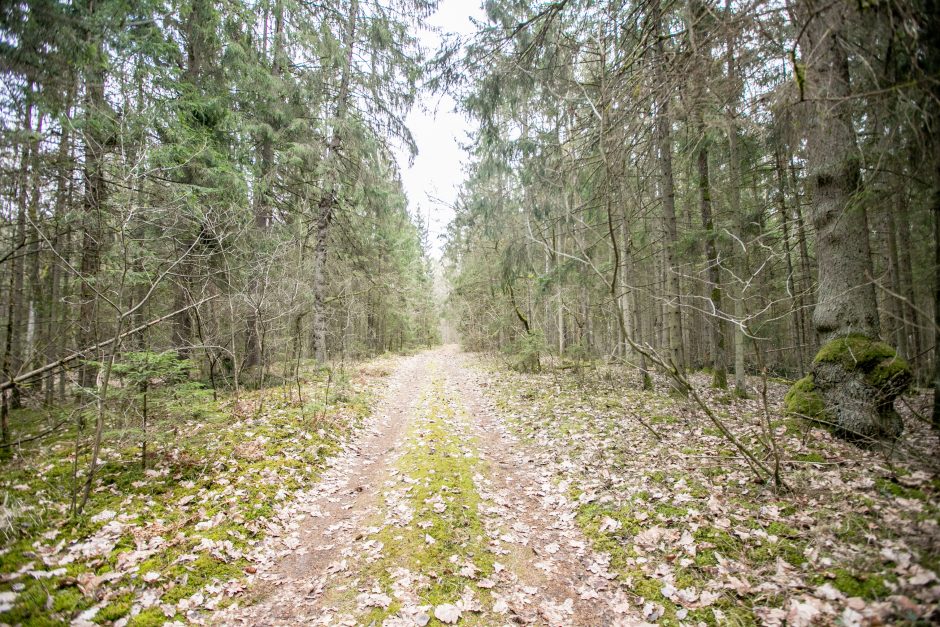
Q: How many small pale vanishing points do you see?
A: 1